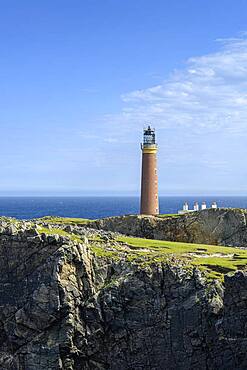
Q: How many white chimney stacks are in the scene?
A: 4